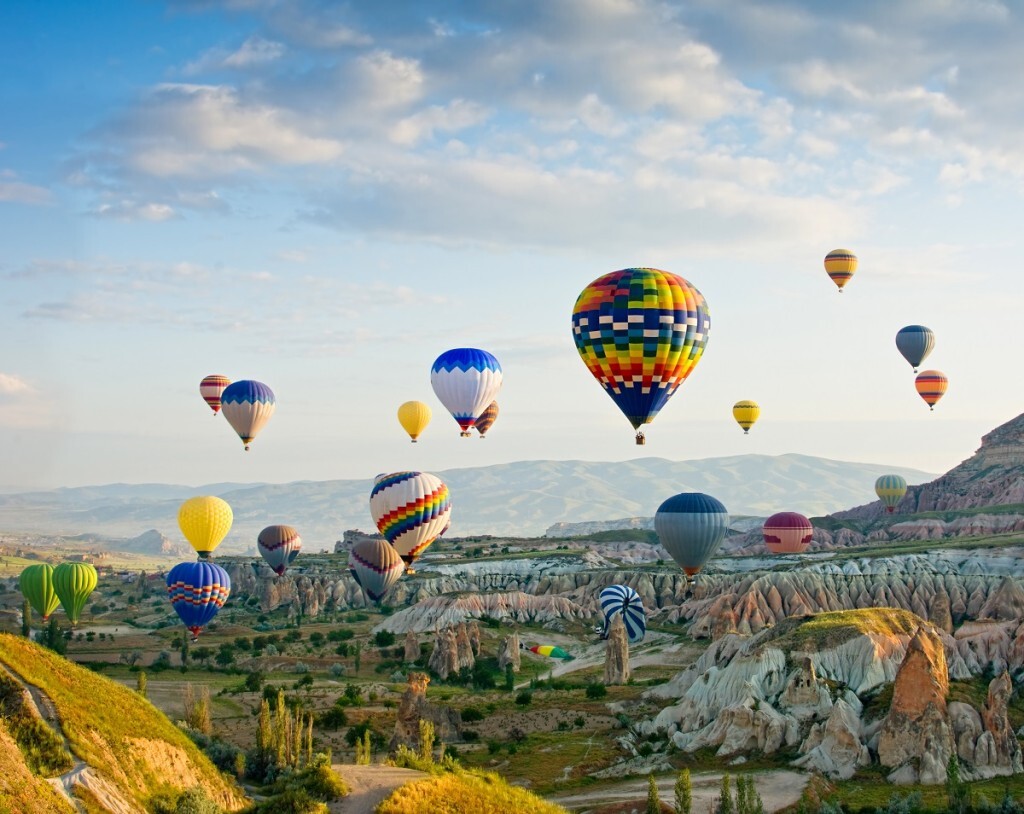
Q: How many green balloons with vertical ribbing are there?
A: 2